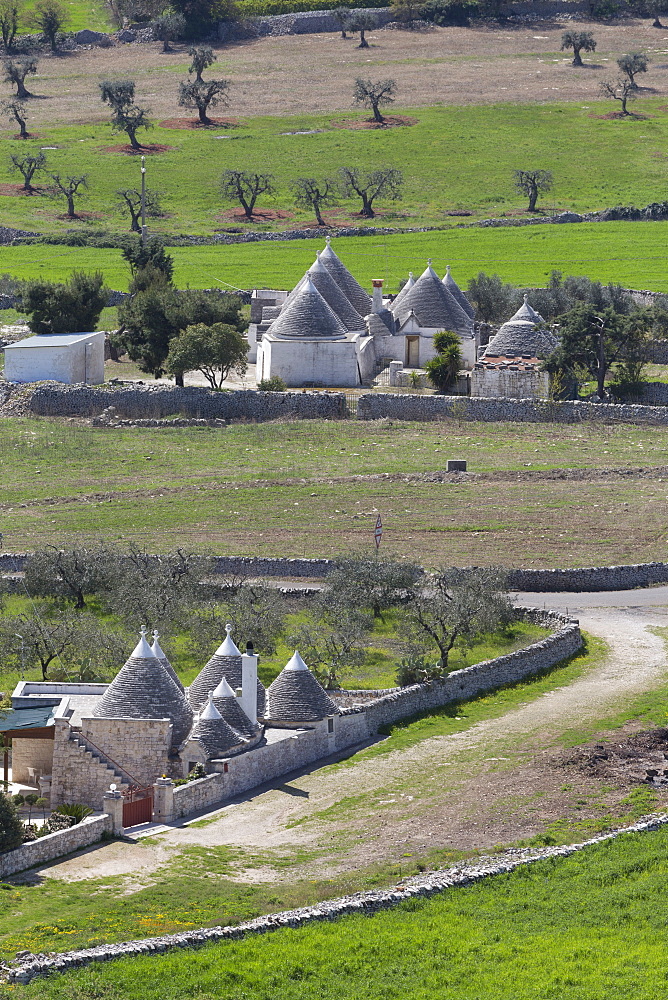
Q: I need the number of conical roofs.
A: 13